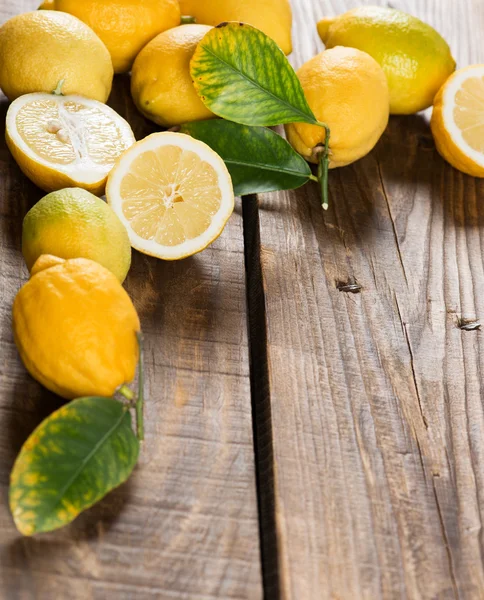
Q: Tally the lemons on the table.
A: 11